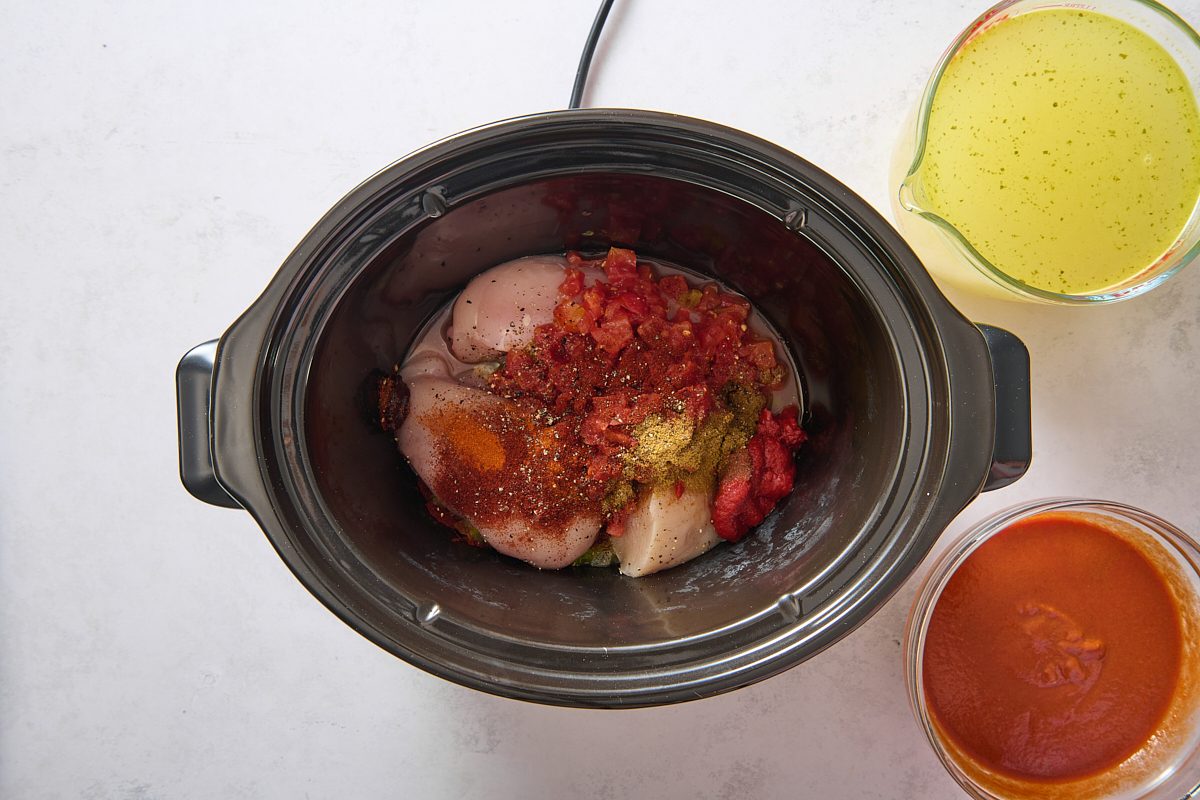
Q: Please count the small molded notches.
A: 4